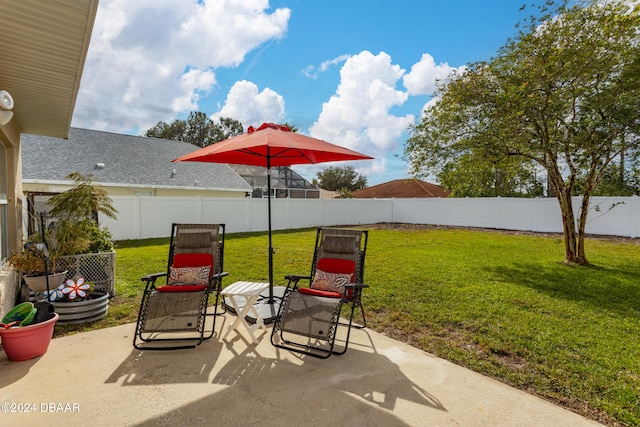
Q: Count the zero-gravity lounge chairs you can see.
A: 2